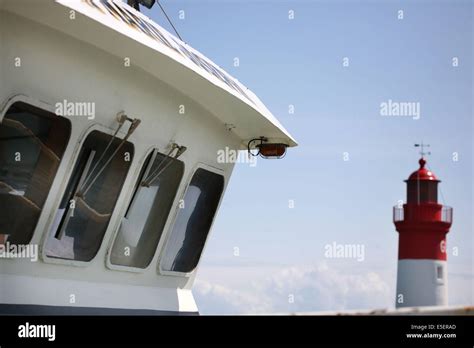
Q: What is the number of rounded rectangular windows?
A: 4